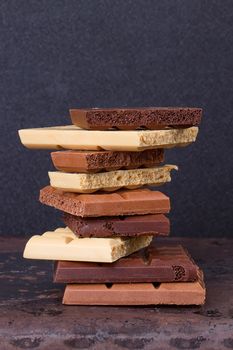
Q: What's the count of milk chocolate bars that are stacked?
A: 3